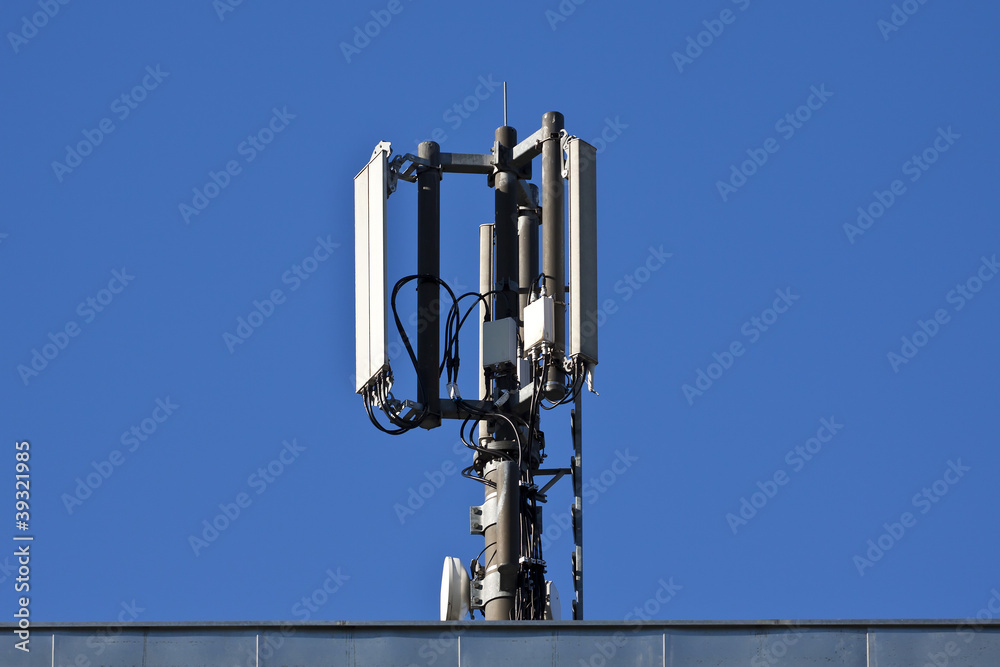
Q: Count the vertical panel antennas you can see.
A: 3